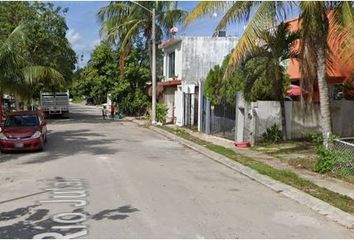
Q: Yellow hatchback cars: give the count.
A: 0